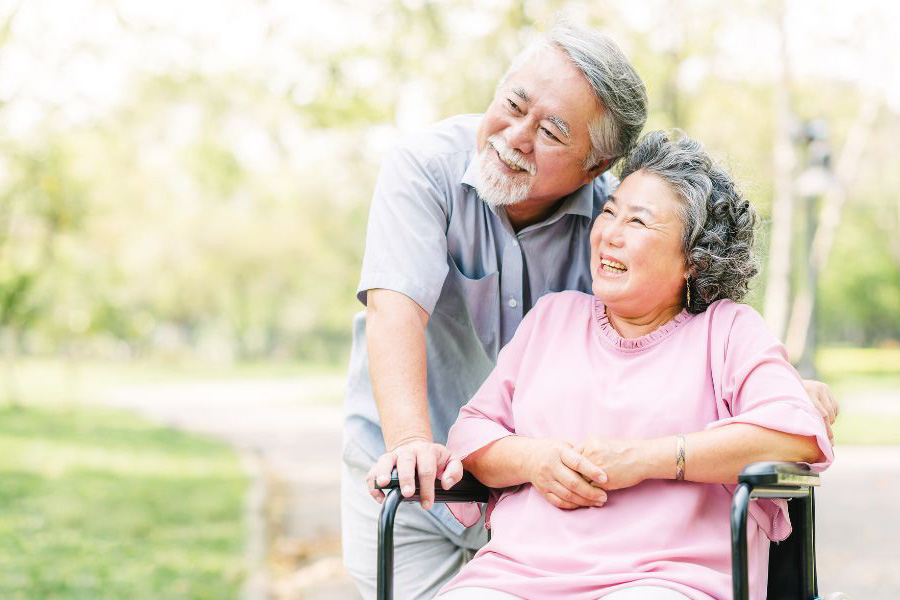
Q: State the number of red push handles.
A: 0